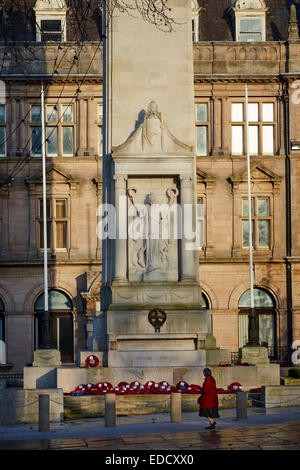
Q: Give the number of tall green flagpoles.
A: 0